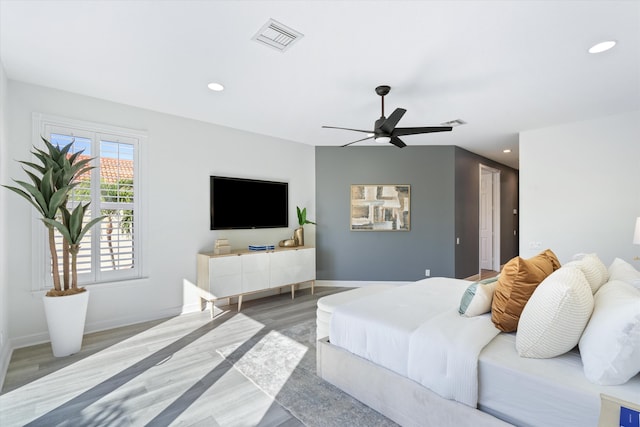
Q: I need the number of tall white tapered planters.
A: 1